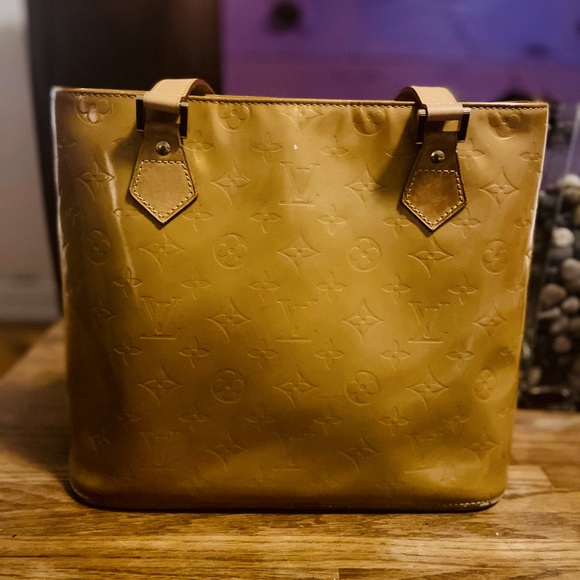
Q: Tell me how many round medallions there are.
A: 11